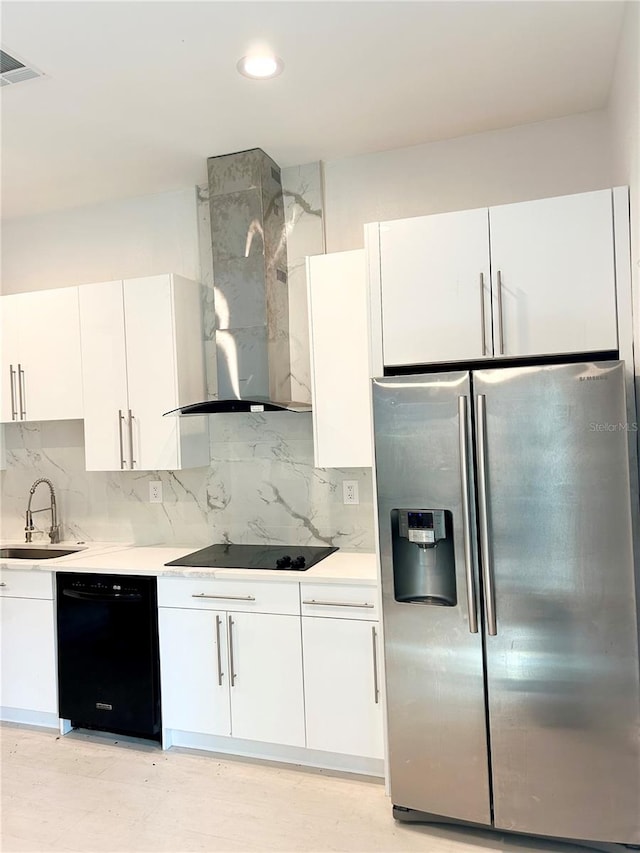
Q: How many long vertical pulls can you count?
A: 11